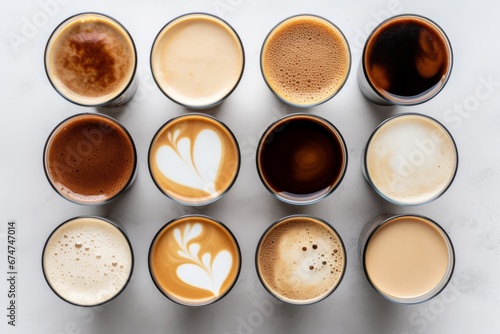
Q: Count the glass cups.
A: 12